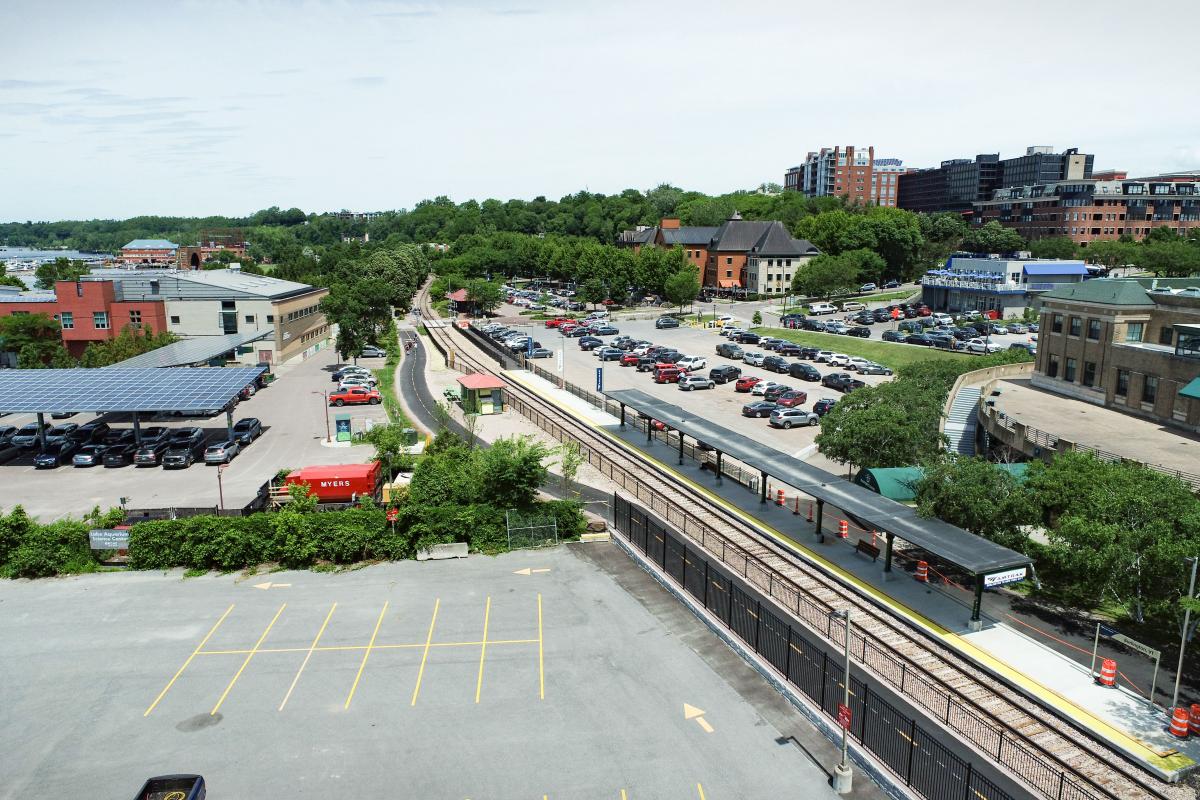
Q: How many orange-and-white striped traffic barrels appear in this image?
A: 6